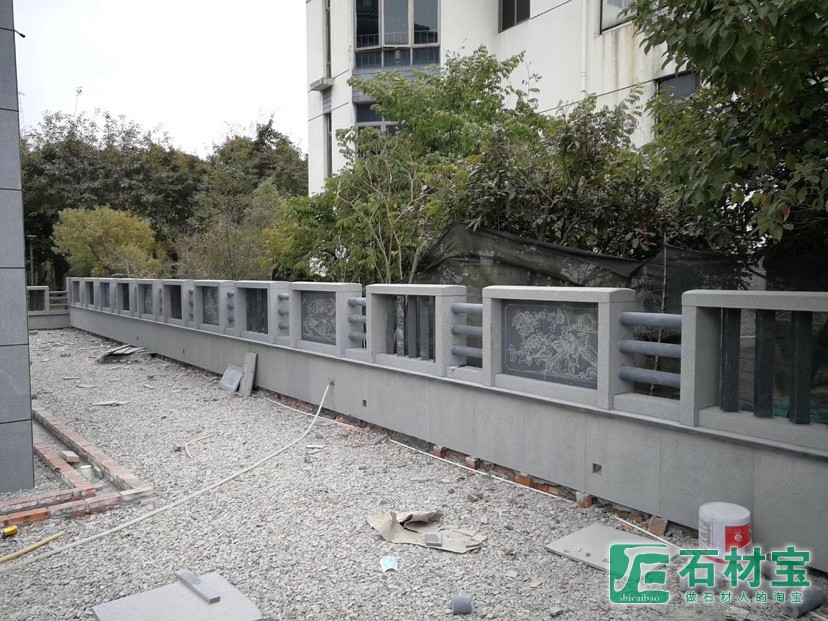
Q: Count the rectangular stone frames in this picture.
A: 13